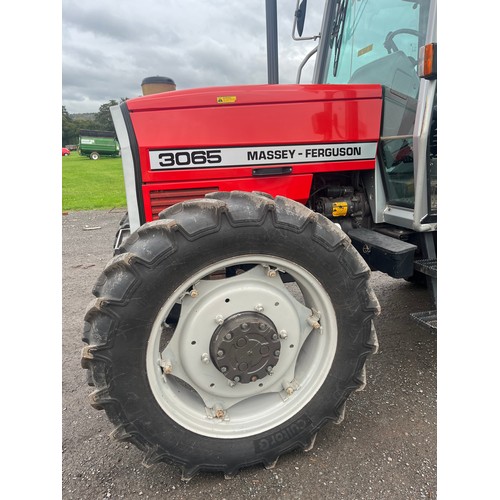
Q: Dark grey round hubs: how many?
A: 1